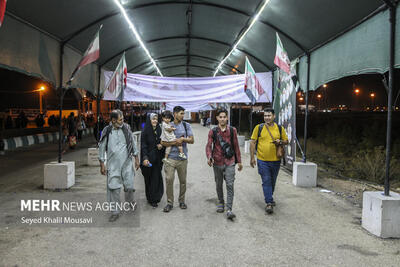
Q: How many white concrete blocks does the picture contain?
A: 6